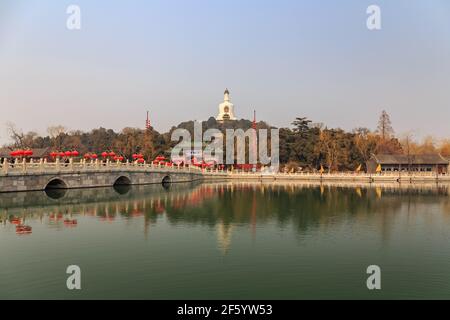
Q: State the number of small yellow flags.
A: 3